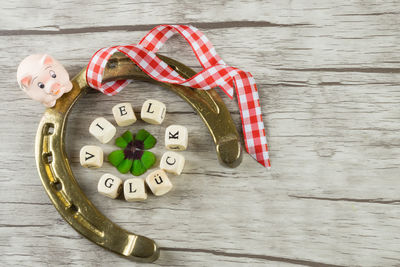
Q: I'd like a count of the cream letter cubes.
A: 9